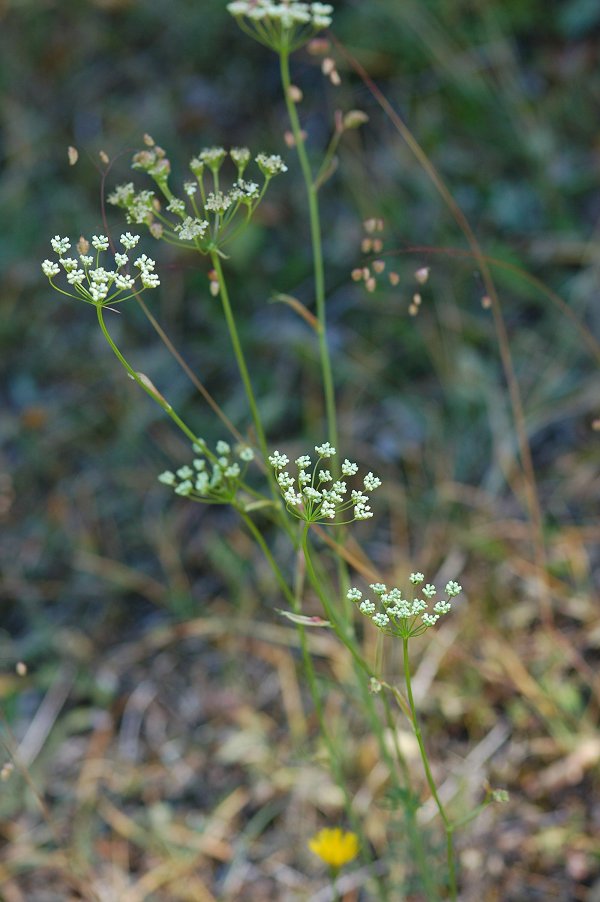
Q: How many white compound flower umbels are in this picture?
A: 6